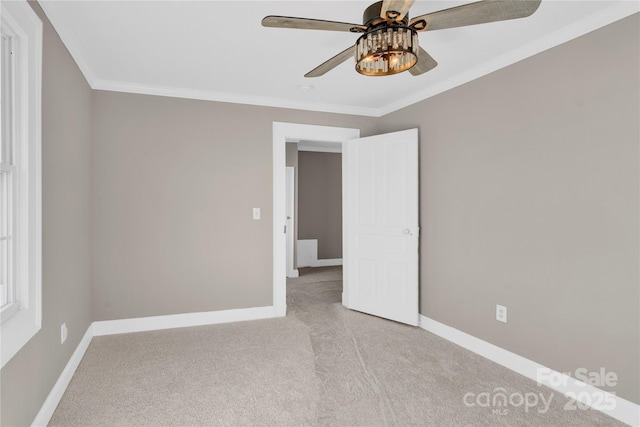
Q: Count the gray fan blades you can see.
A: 5